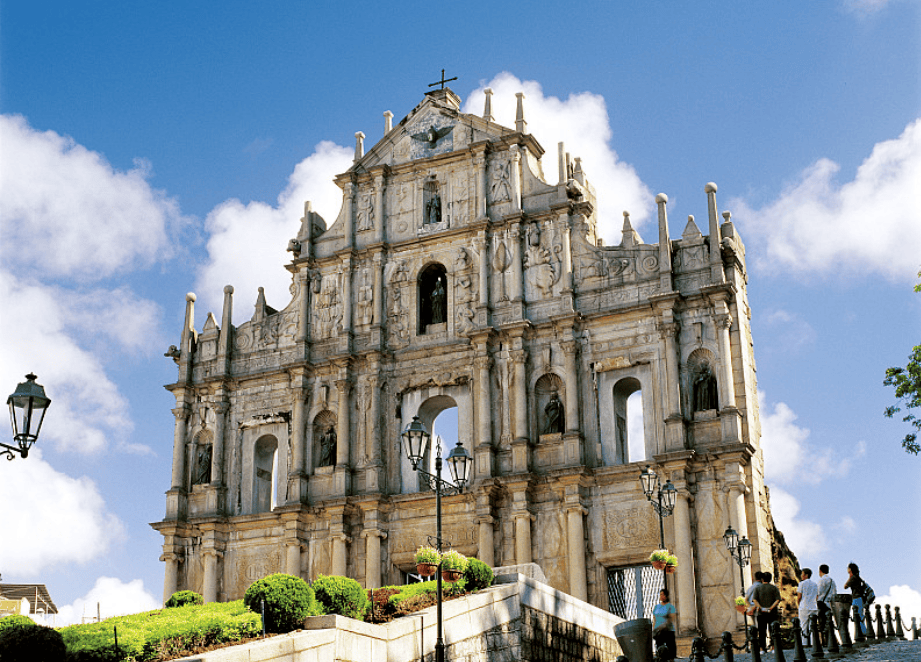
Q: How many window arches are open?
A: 3